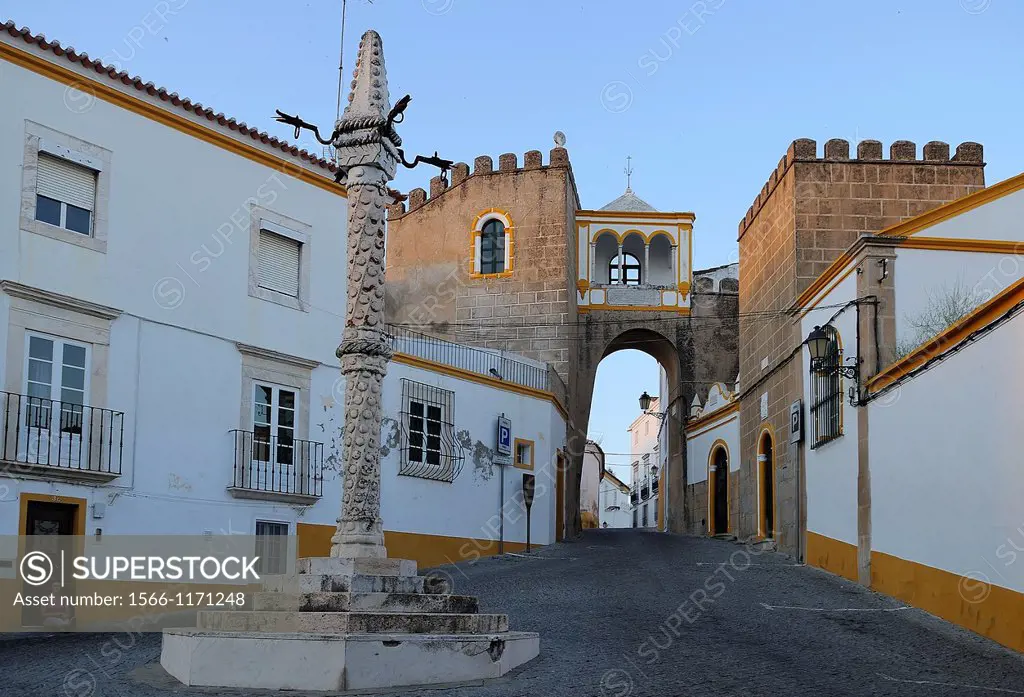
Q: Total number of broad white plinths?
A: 1